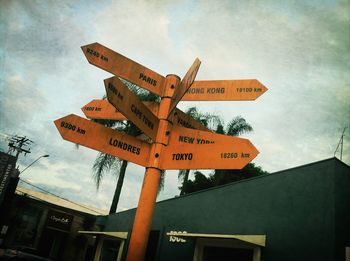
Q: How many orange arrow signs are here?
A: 9